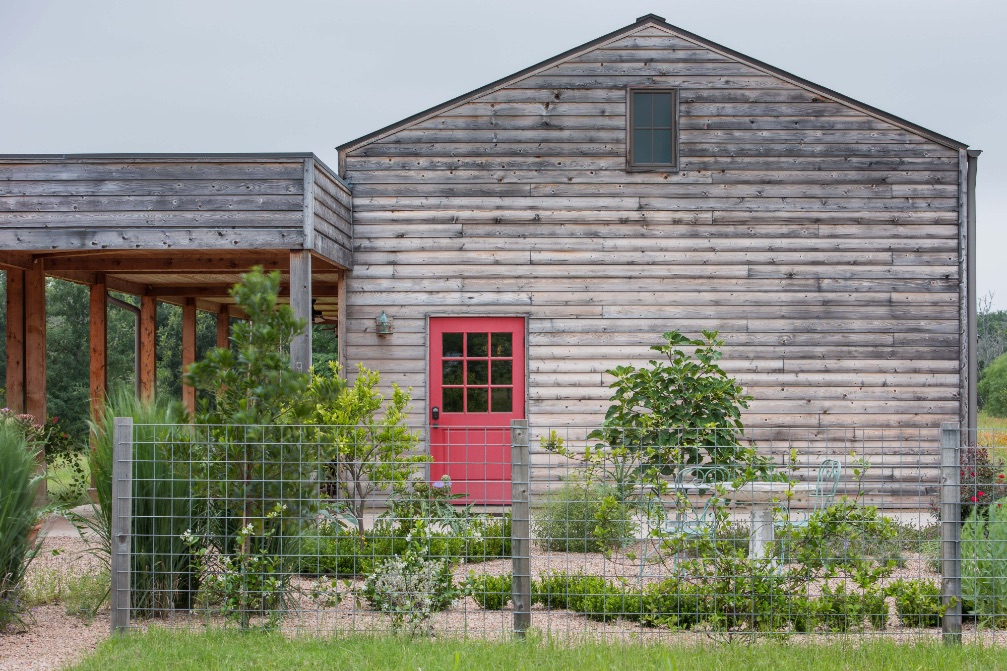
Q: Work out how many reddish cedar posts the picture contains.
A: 6